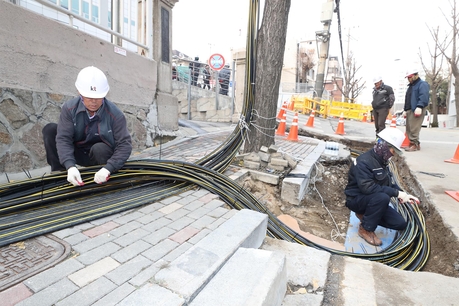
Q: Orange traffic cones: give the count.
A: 11